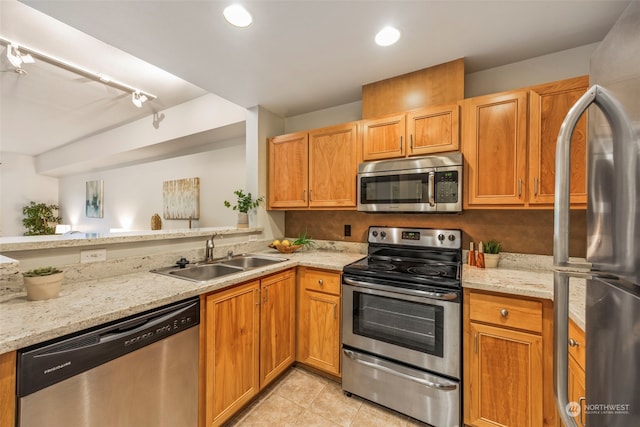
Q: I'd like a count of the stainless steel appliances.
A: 4